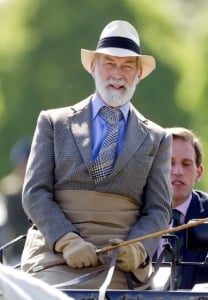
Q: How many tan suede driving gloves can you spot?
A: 2